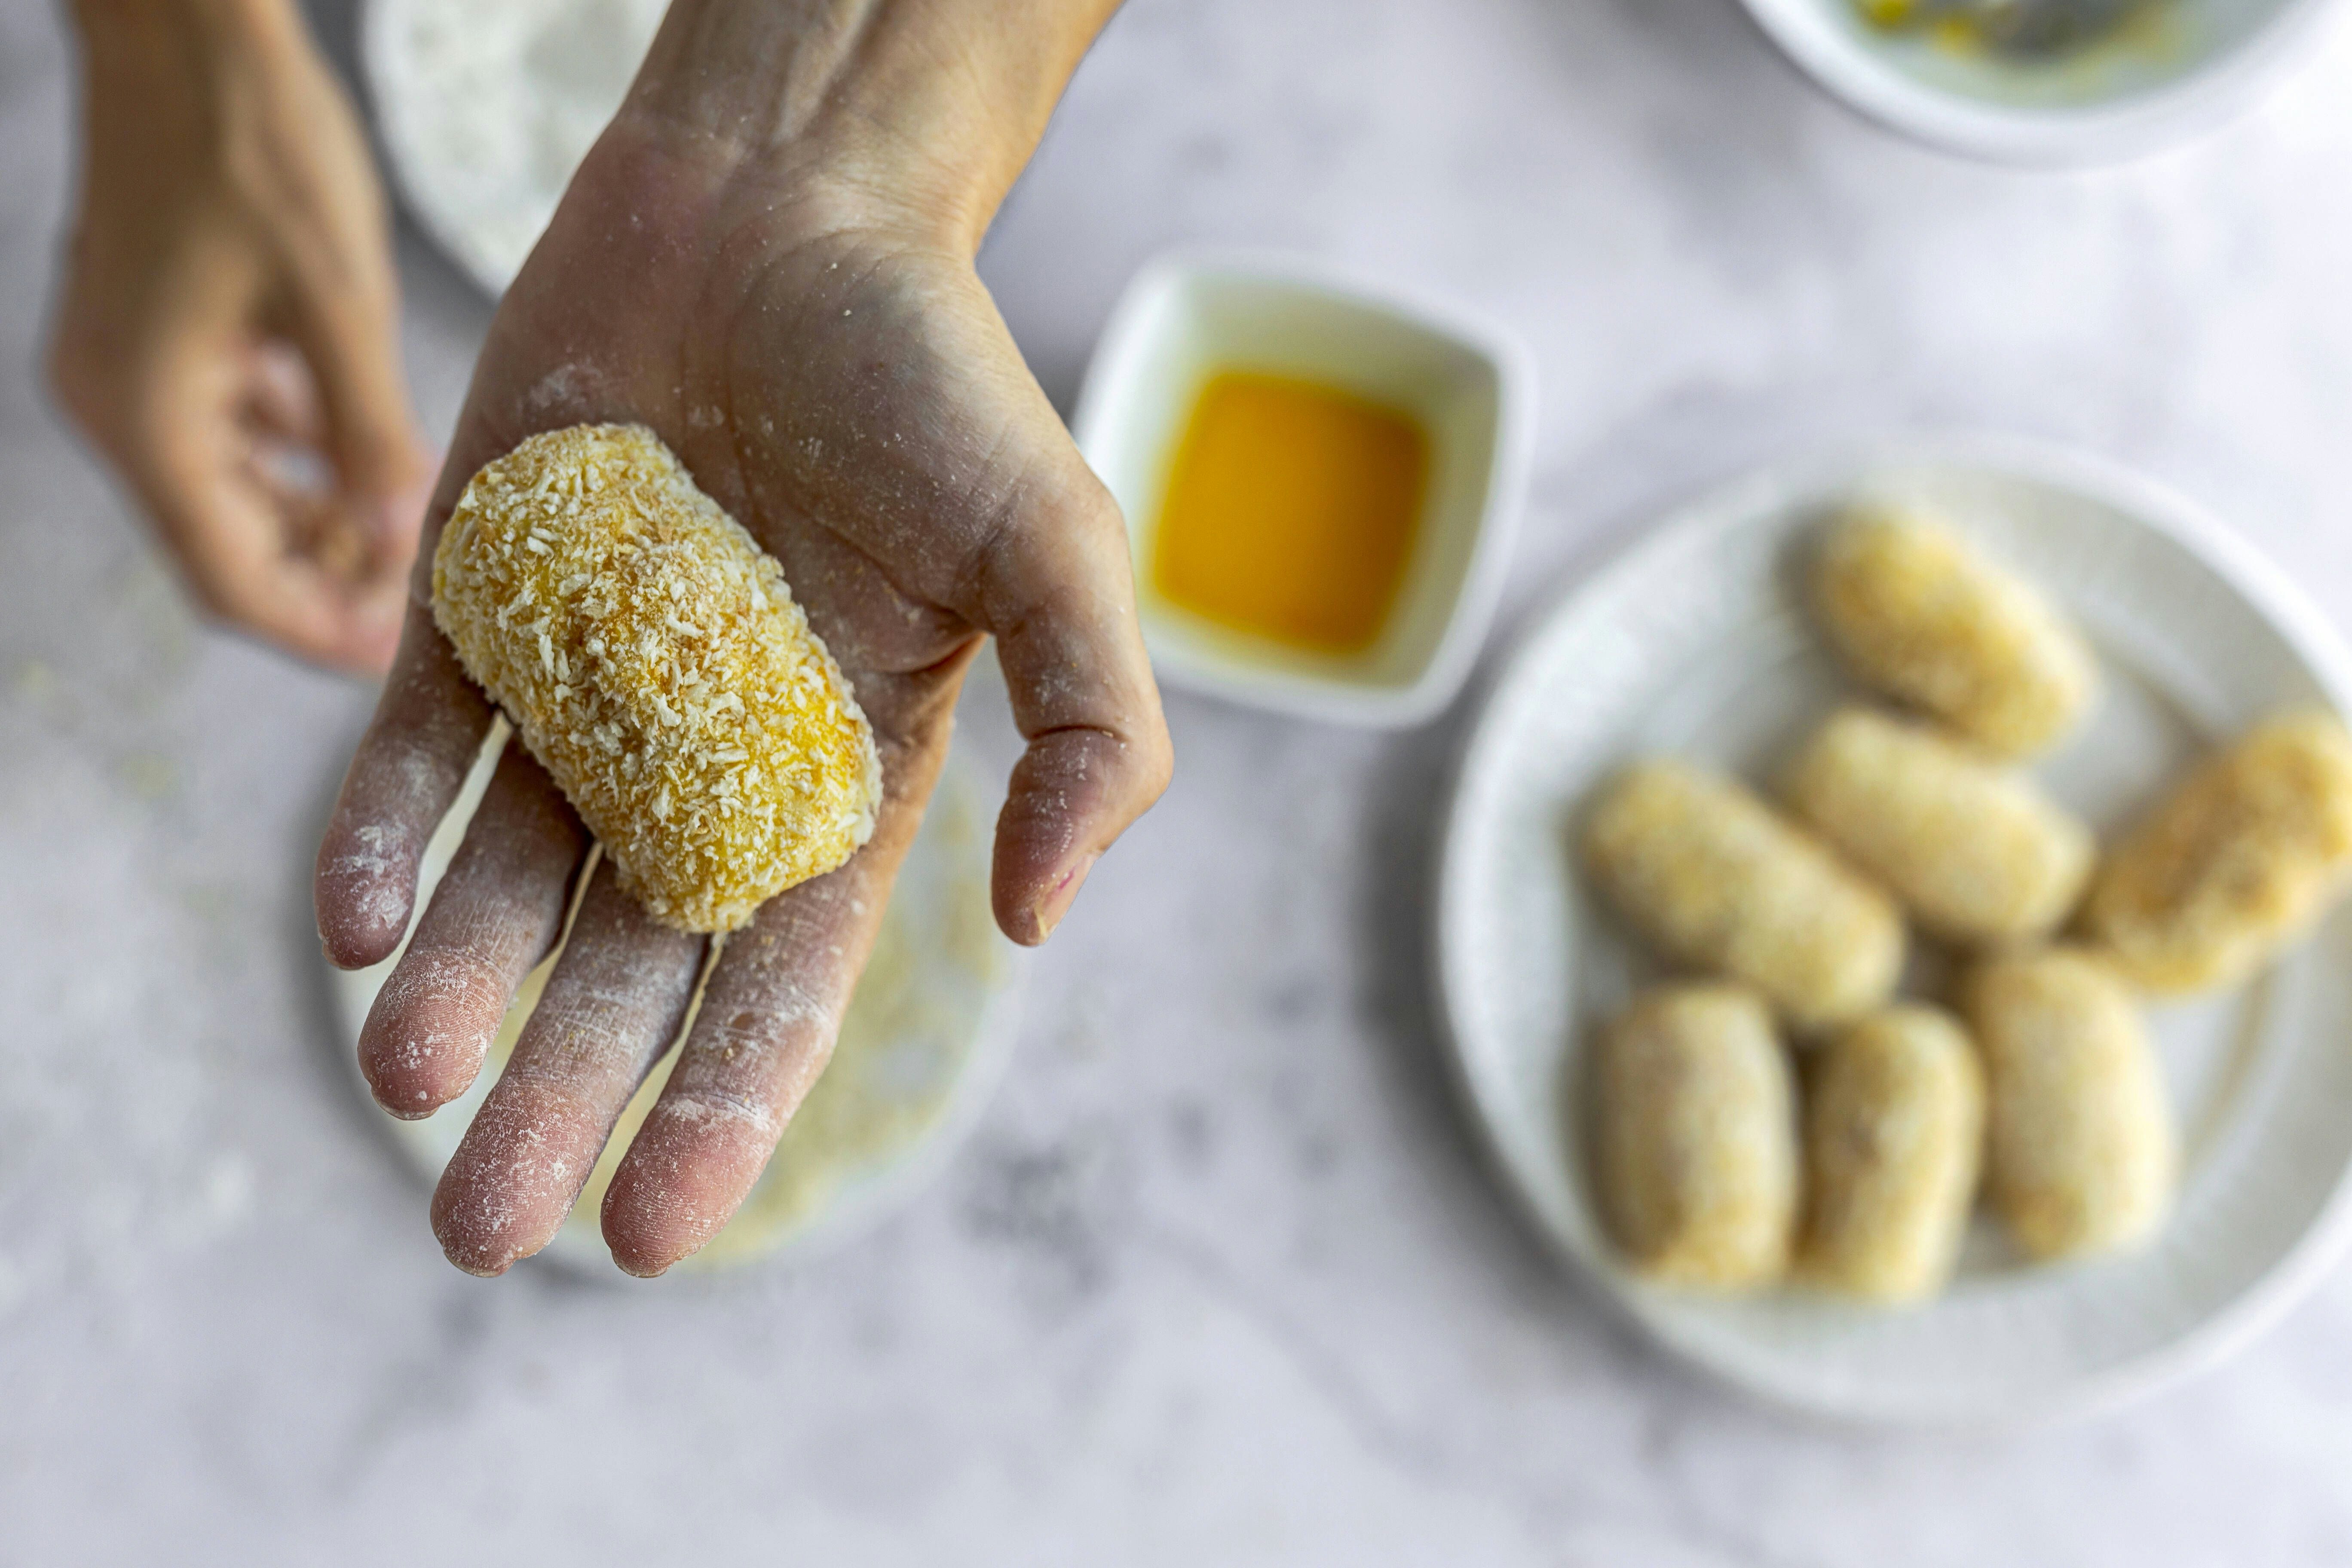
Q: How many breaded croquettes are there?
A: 8